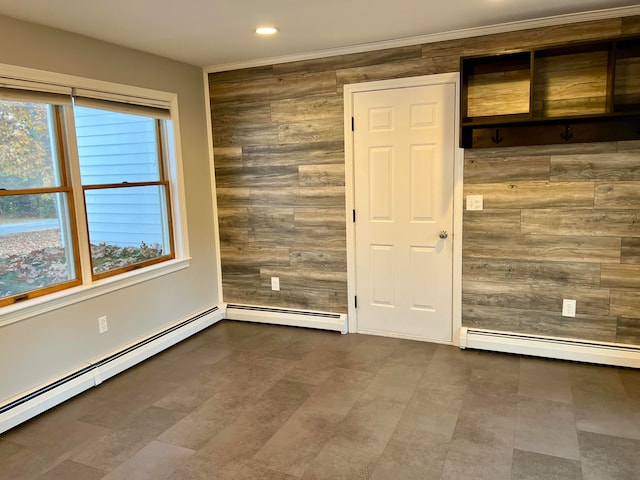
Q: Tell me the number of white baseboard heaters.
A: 3